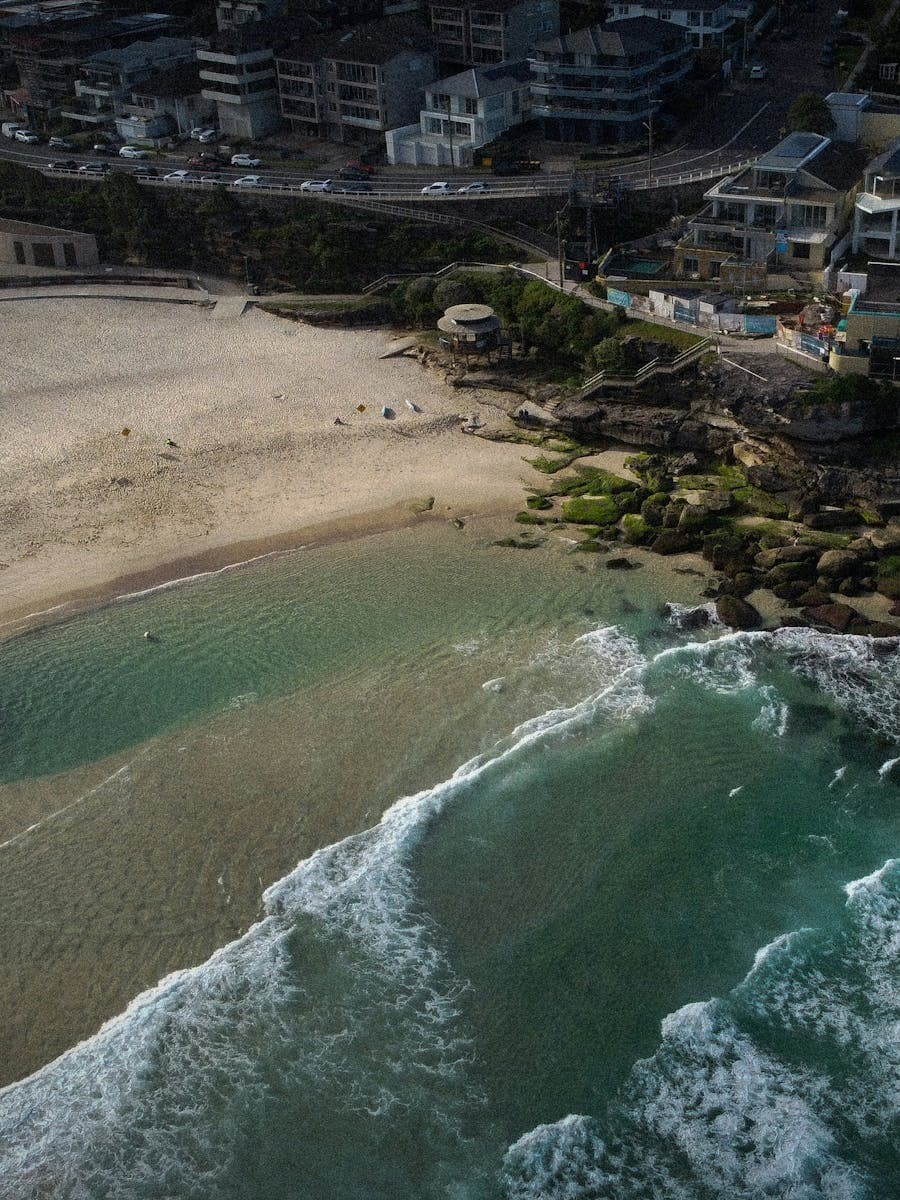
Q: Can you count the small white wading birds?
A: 0